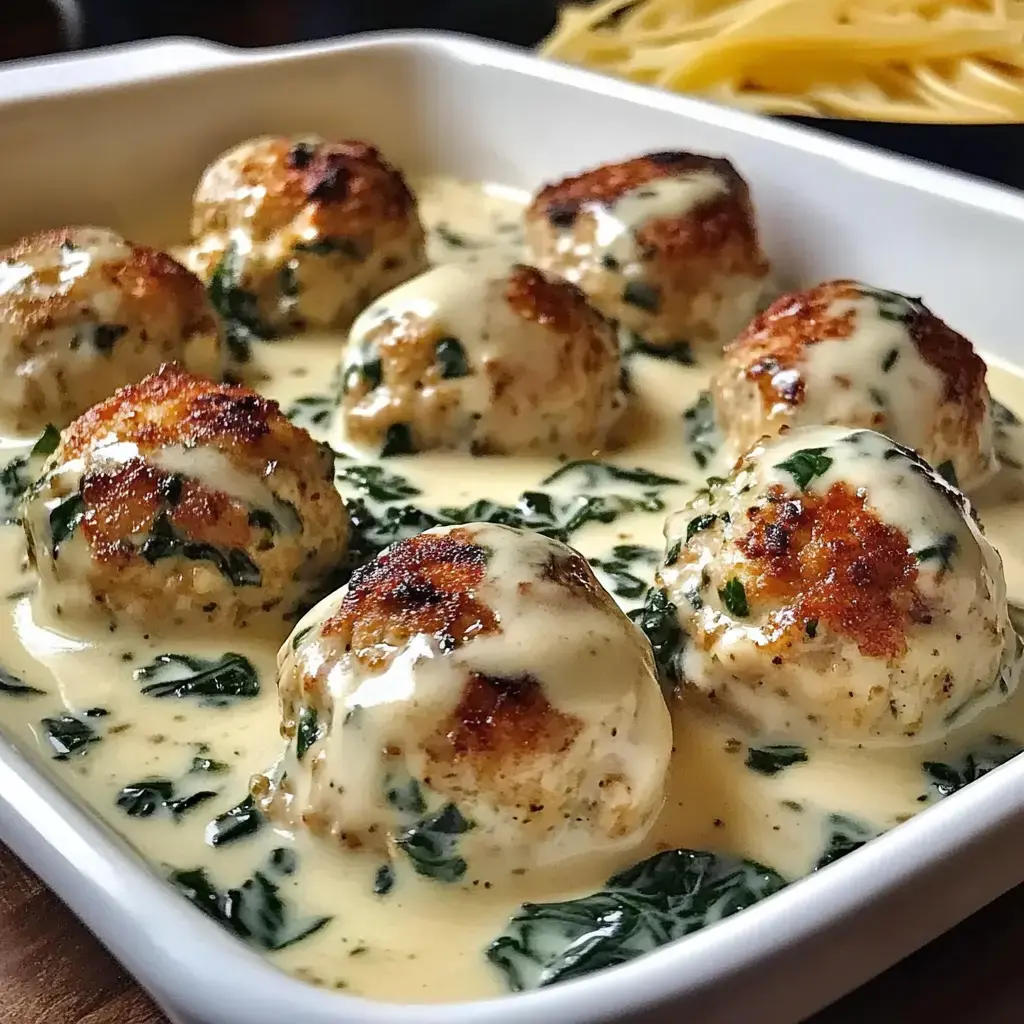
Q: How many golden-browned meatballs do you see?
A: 8